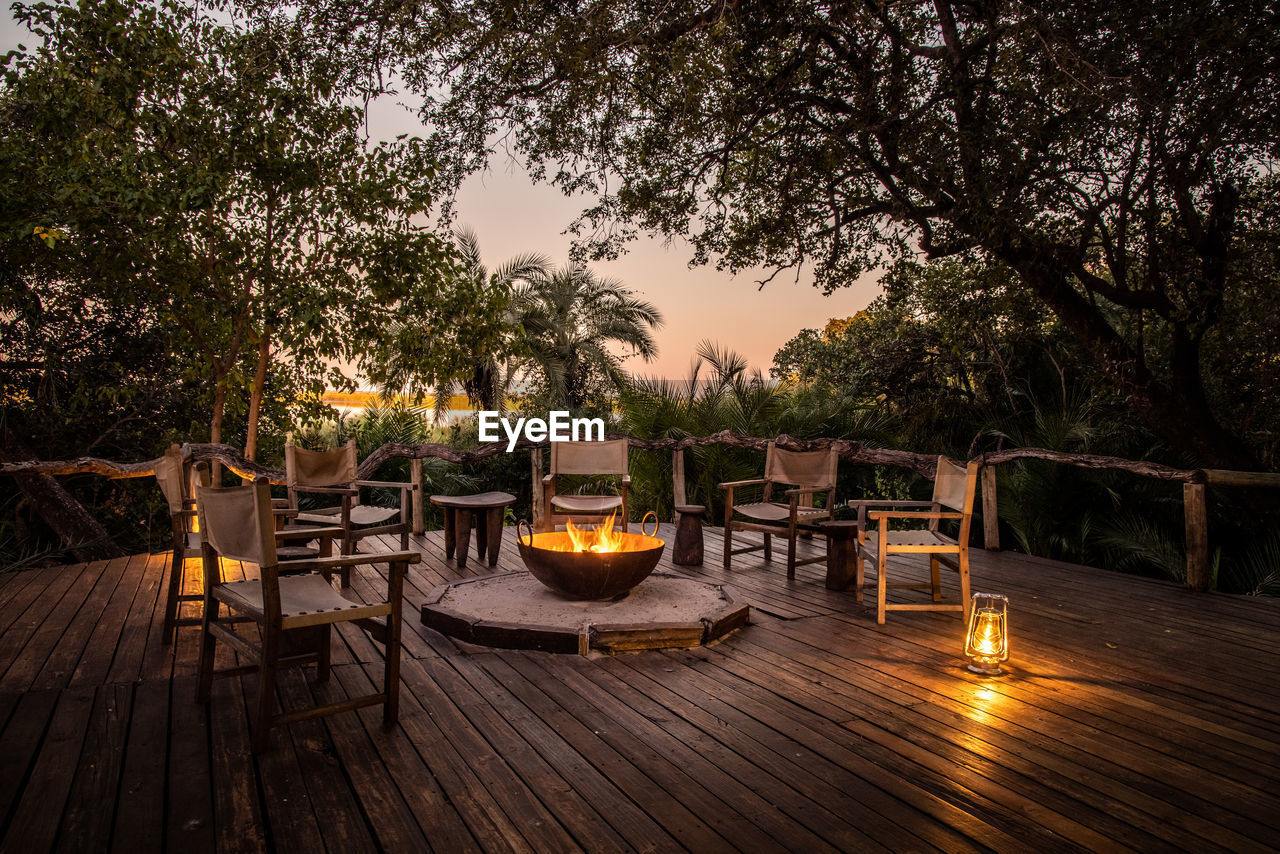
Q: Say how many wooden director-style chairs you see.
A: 6